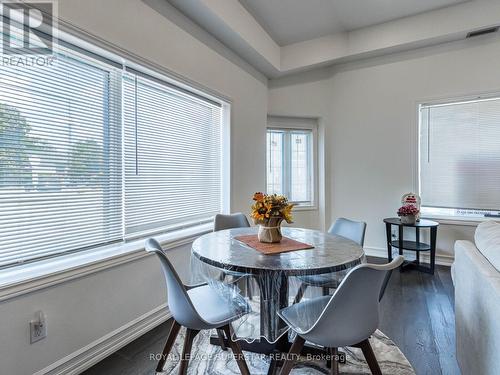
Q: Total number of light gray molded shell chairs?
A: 4